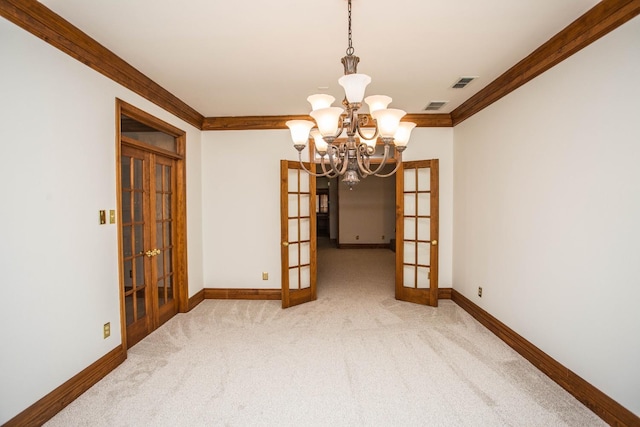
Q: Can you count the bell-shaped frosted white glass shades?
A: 9